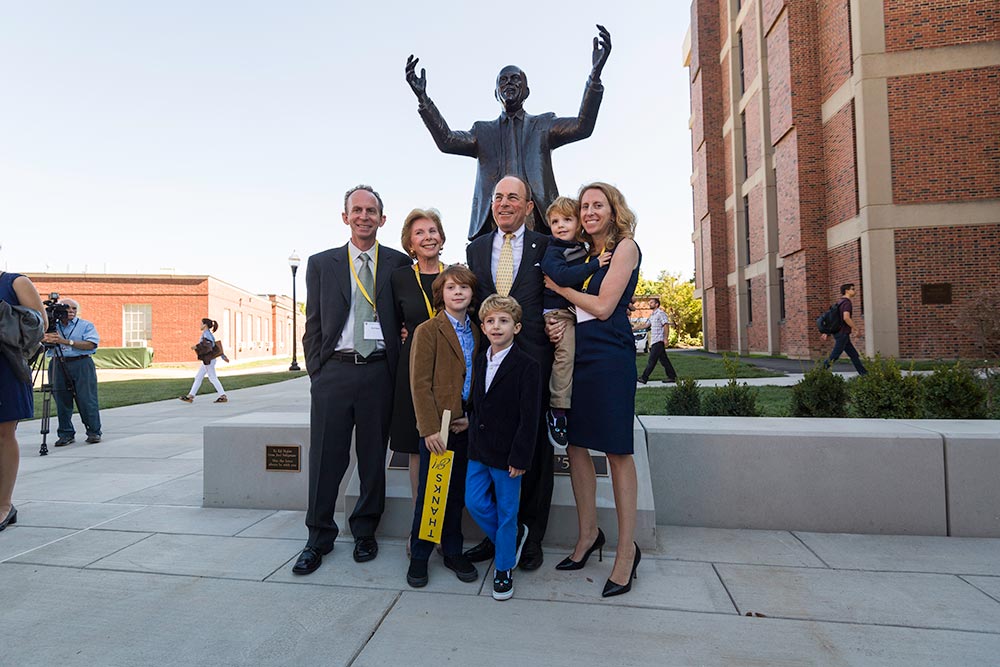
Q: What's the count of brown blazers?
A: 1